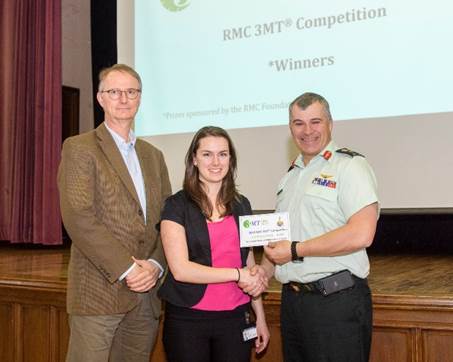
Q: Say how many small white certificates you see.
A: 1